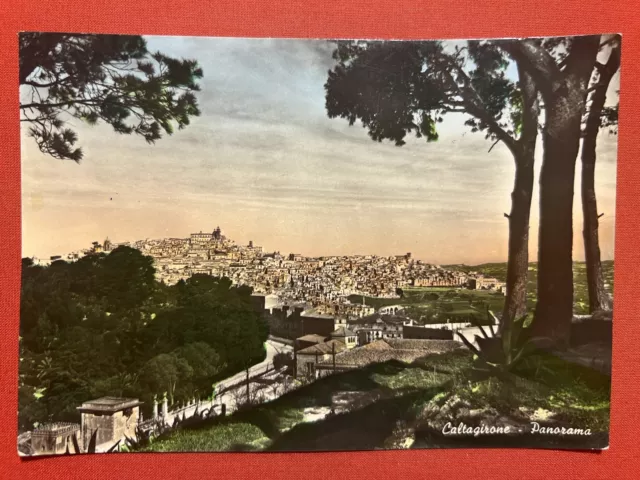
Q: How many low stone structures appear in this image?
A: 2